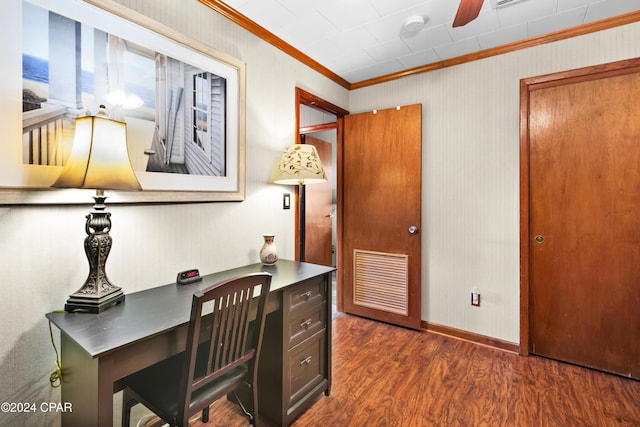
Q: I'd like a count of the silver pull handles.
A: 3